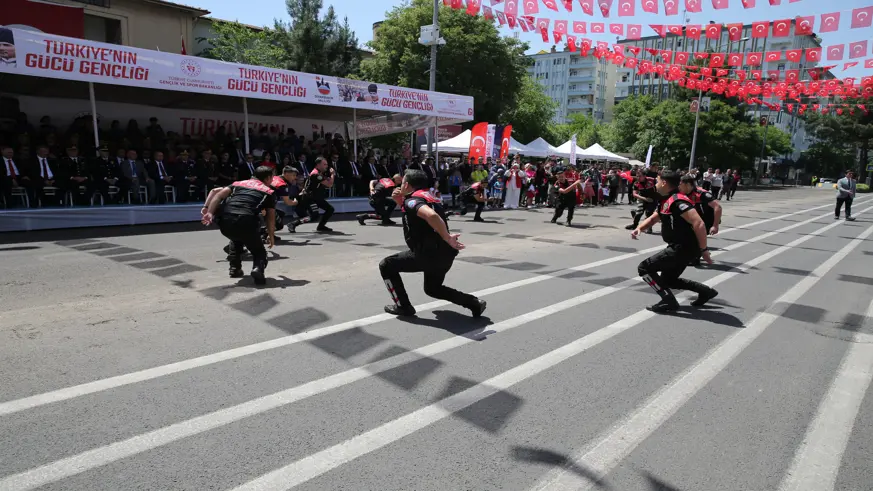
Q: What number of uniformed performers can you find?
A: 11